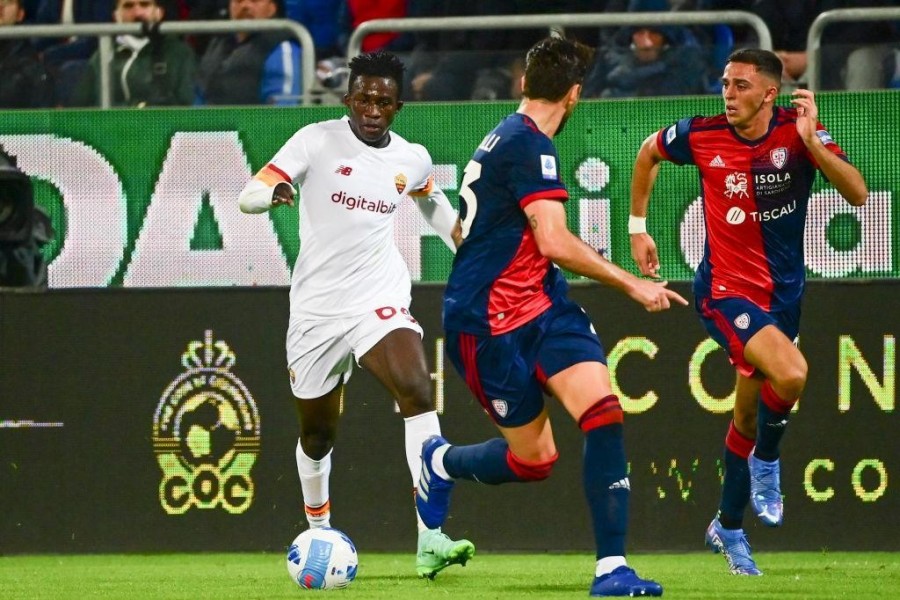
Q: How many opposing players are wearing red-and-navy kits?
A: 2